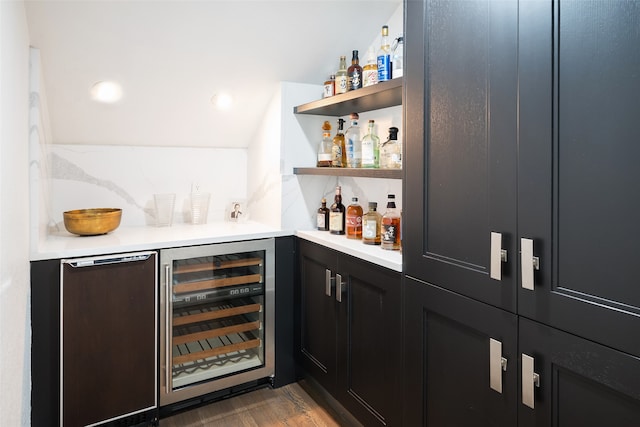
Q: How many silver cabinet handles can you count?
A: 6